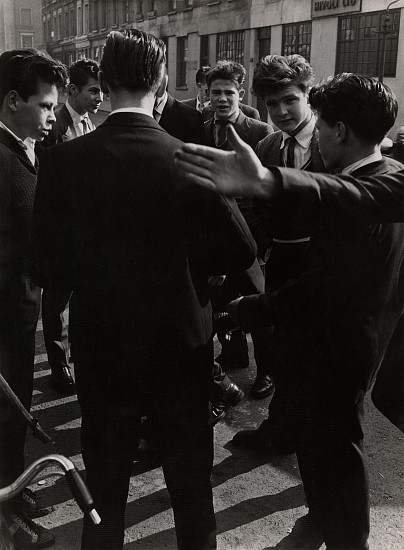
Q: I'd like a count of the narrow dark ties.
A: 3